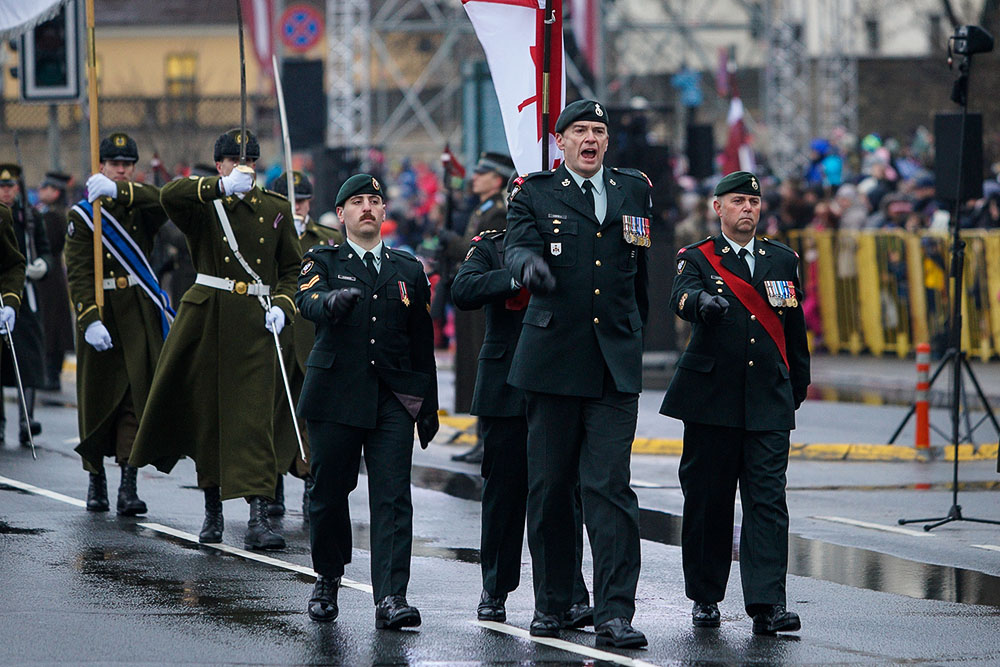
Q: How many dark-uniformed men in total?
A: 4